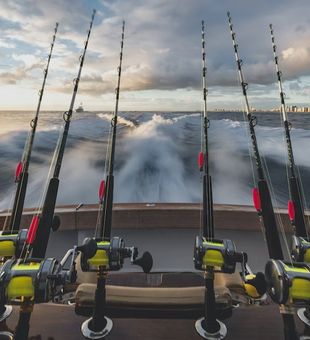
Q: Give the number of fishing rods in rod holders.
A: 6